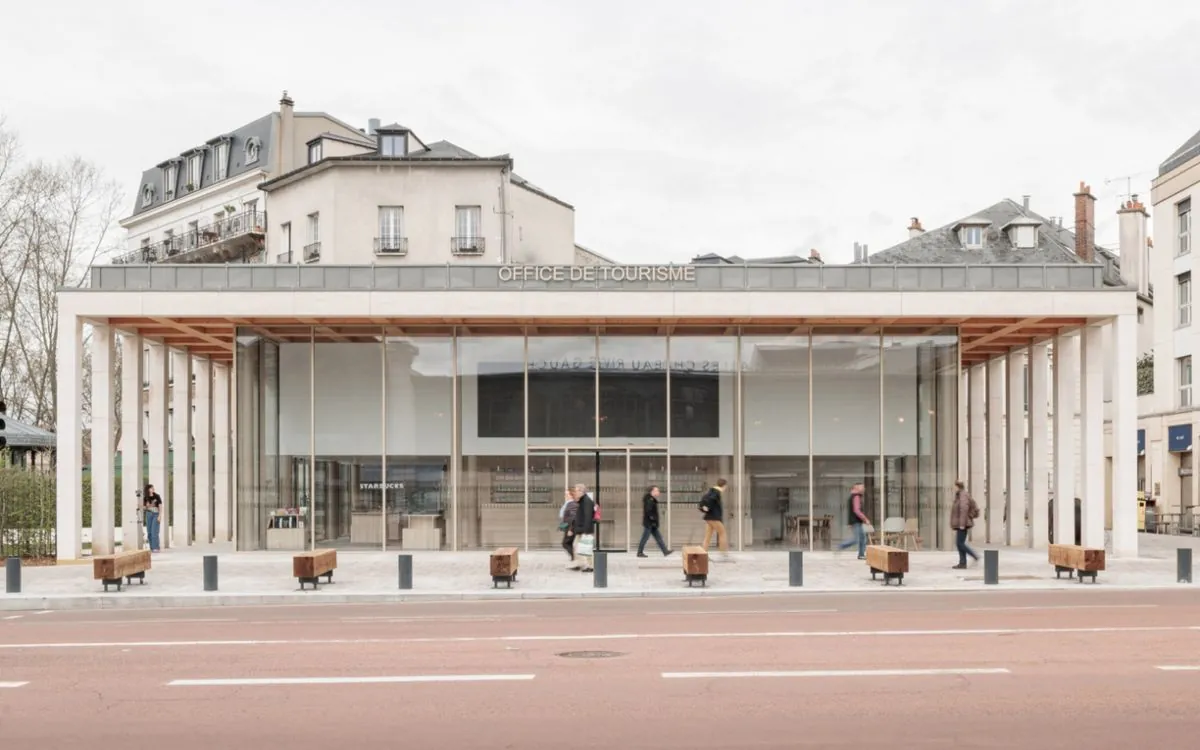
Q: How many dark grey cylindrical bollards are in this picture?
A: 7